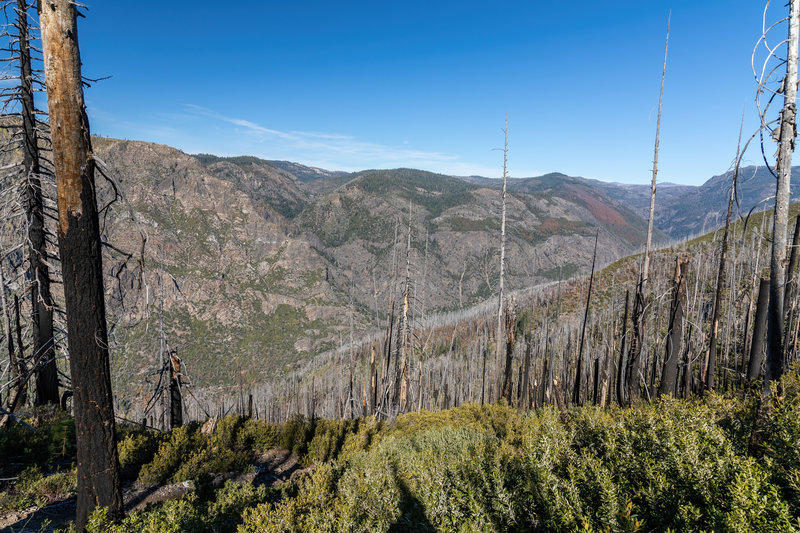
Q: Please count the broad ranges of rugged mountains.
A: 1